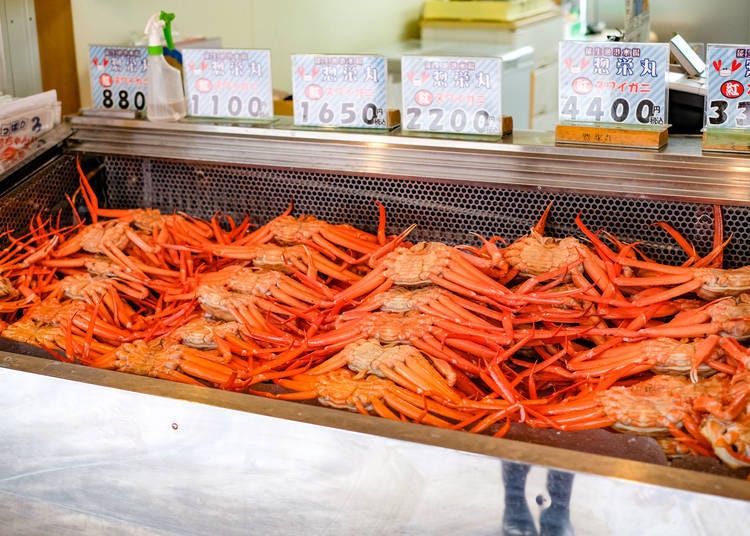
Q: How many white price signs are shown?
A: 6